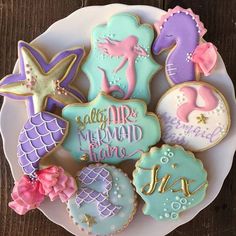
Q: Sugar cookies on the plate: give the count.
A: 8